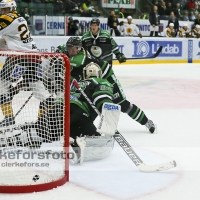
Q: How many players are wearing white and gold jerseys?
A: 5